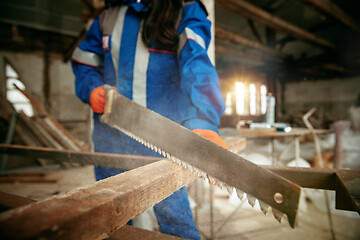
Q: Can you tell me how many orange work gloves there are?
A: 2